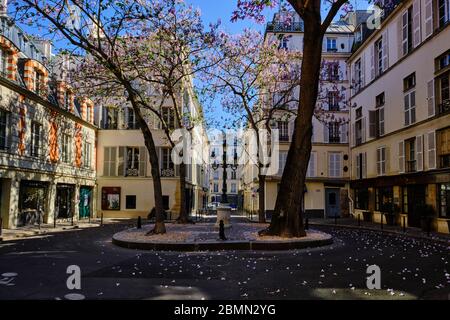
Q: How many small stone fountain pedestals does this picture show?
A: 1